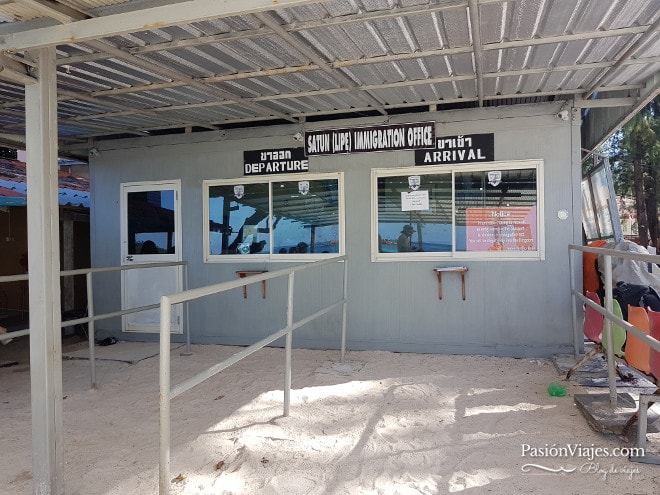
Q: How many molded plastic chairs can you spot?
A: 4